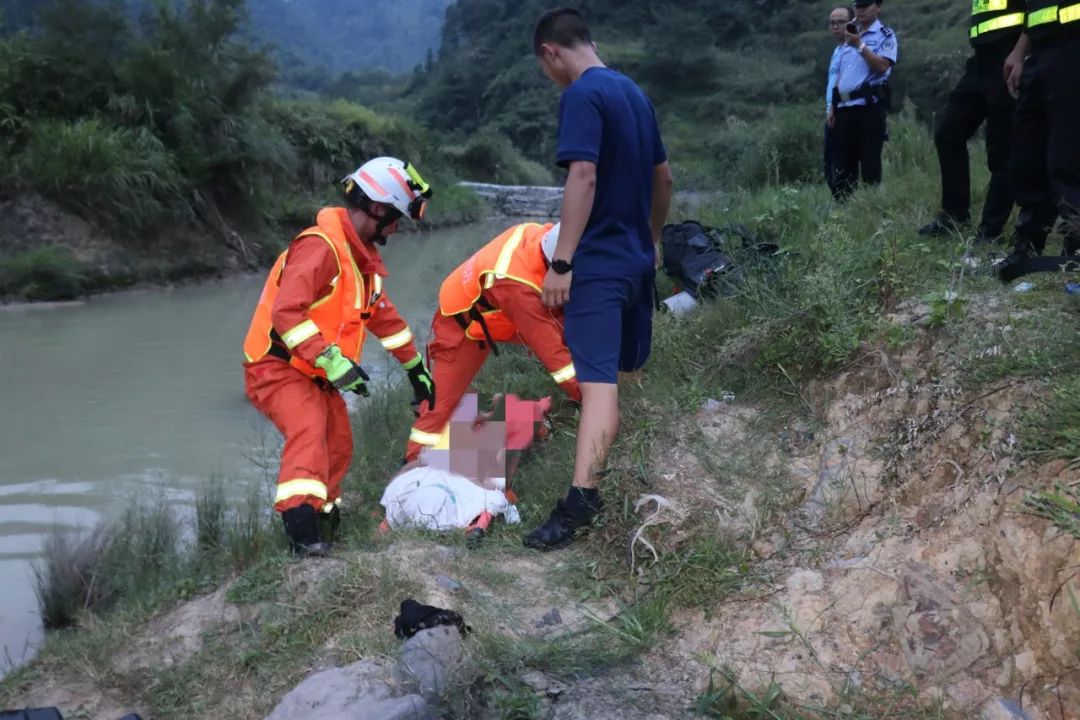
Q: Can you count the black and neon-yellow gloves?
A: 2